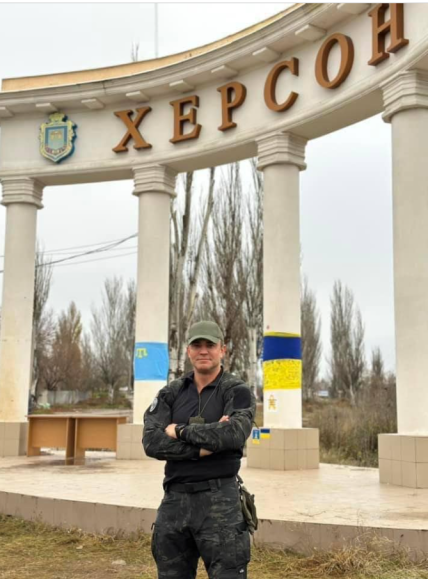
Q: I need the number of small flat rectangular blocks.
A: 9